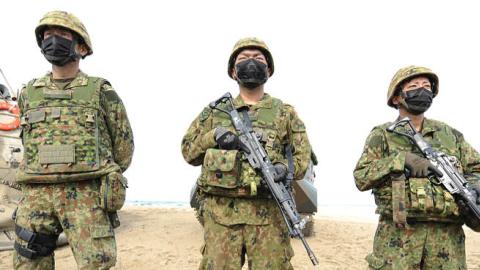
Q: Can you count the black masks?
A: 3